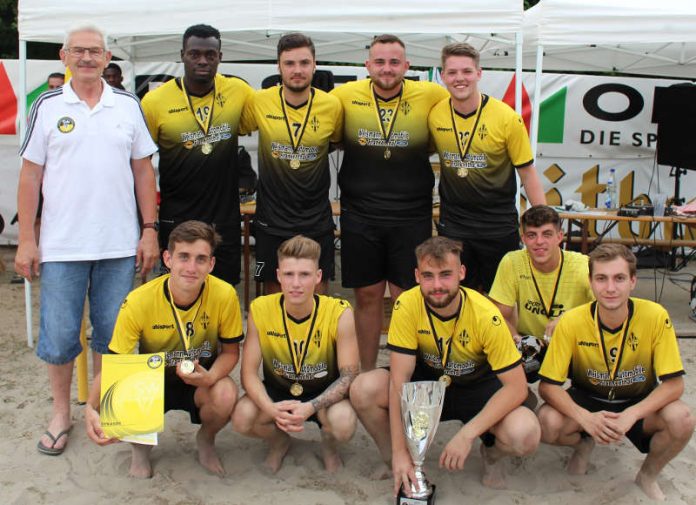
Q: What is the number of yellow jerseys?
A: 9